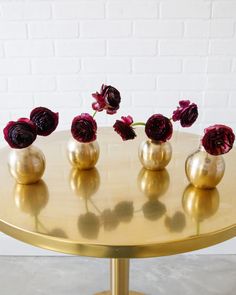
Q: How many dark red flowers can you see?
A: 8